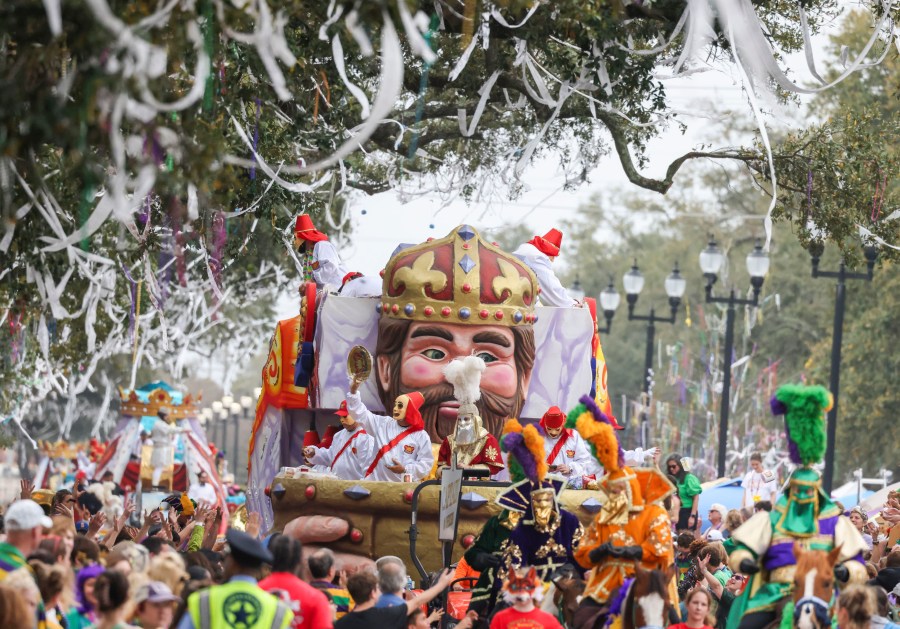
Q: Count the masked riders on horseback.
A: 4